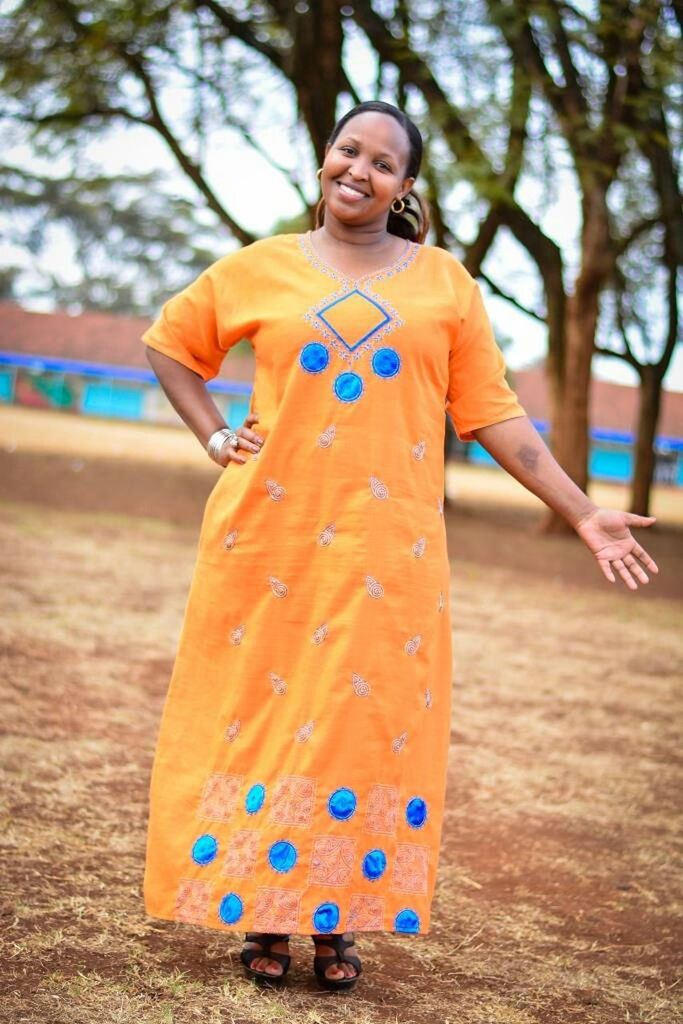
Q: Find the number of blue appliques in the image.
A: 12